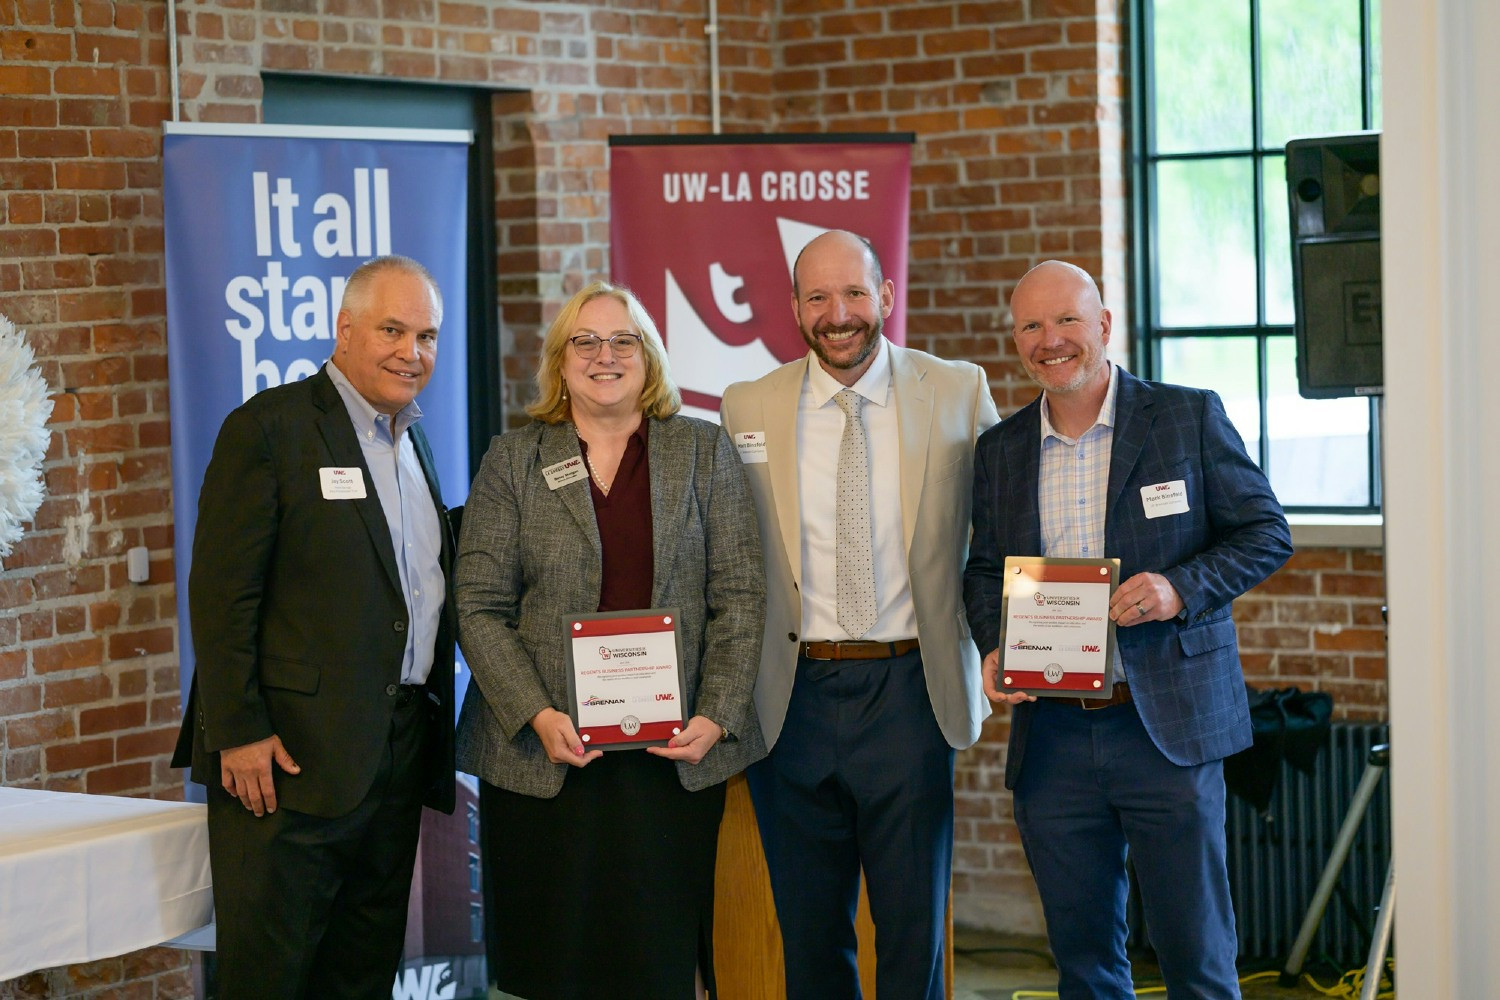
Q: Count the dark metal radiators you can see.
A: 1